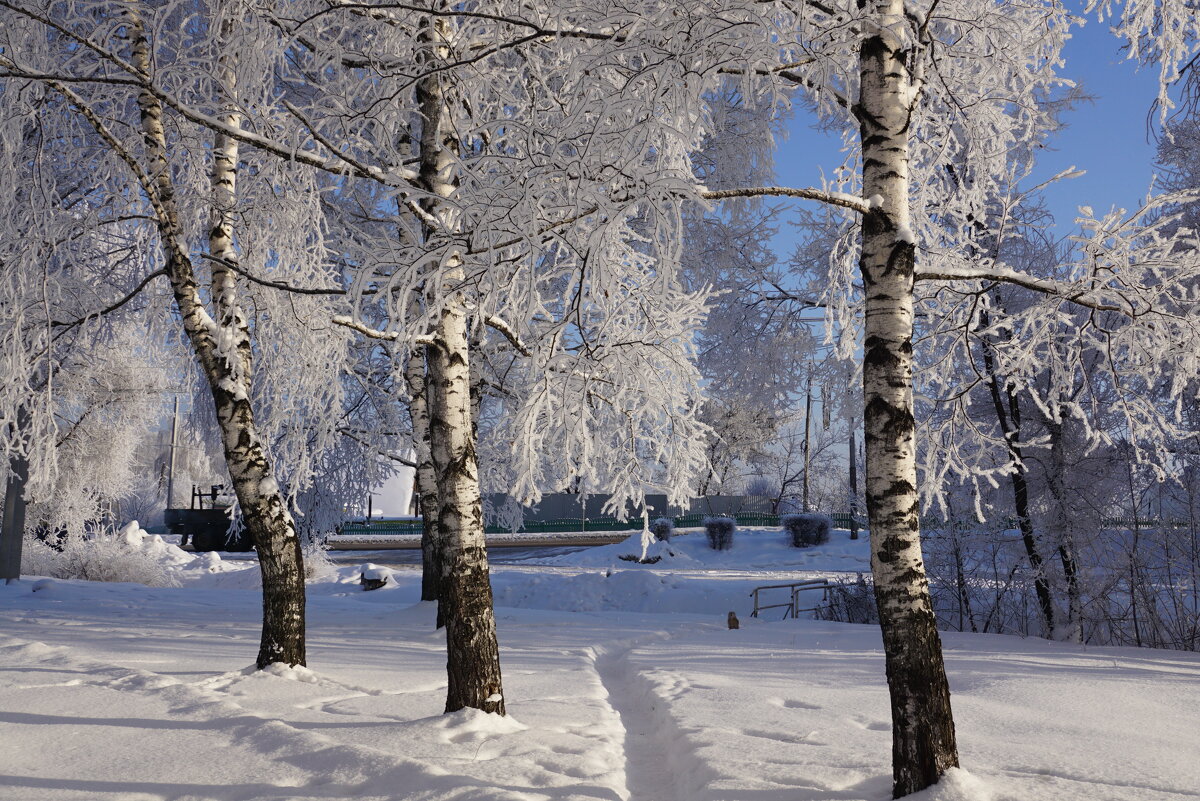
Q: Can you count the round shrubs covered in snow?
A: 3